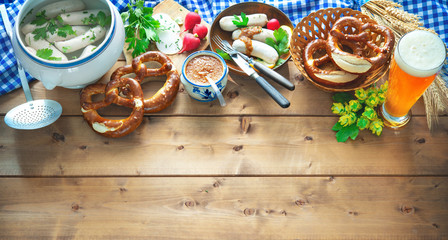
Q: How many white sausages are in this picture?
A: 11